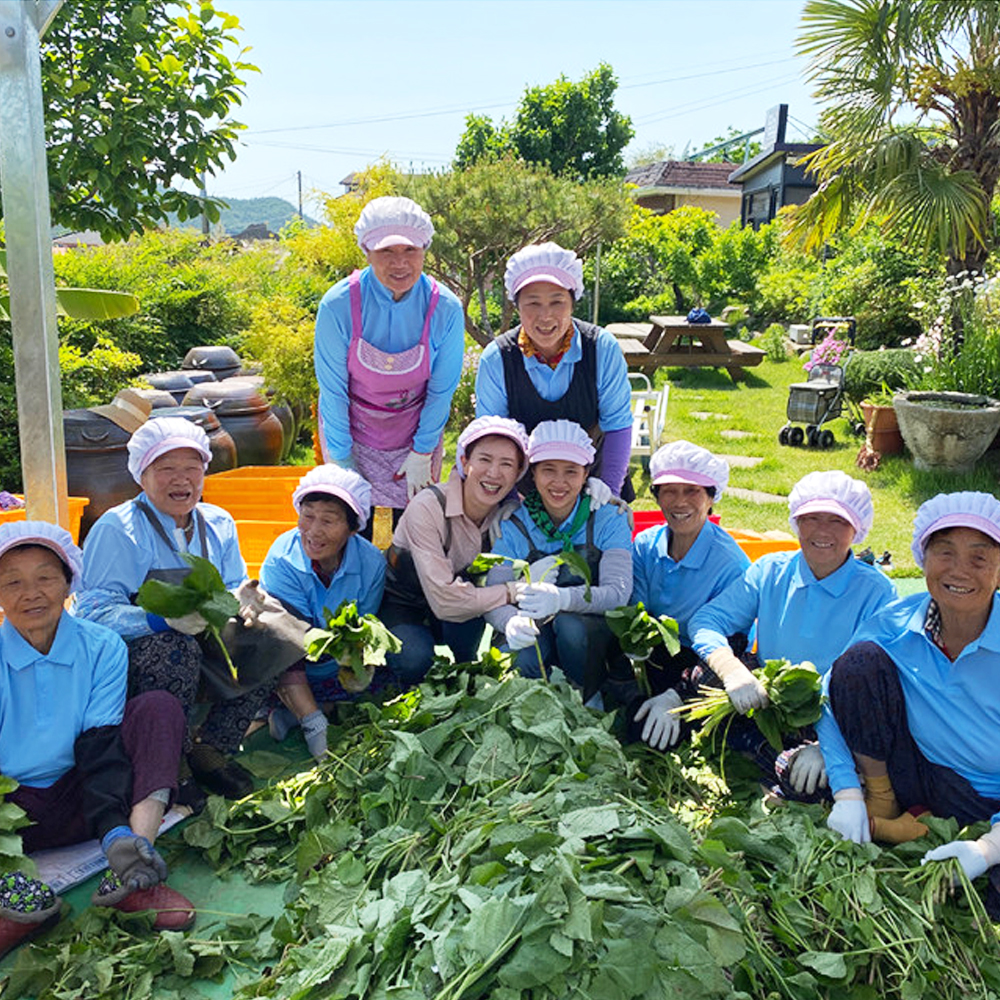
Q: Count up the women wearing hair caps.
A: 10